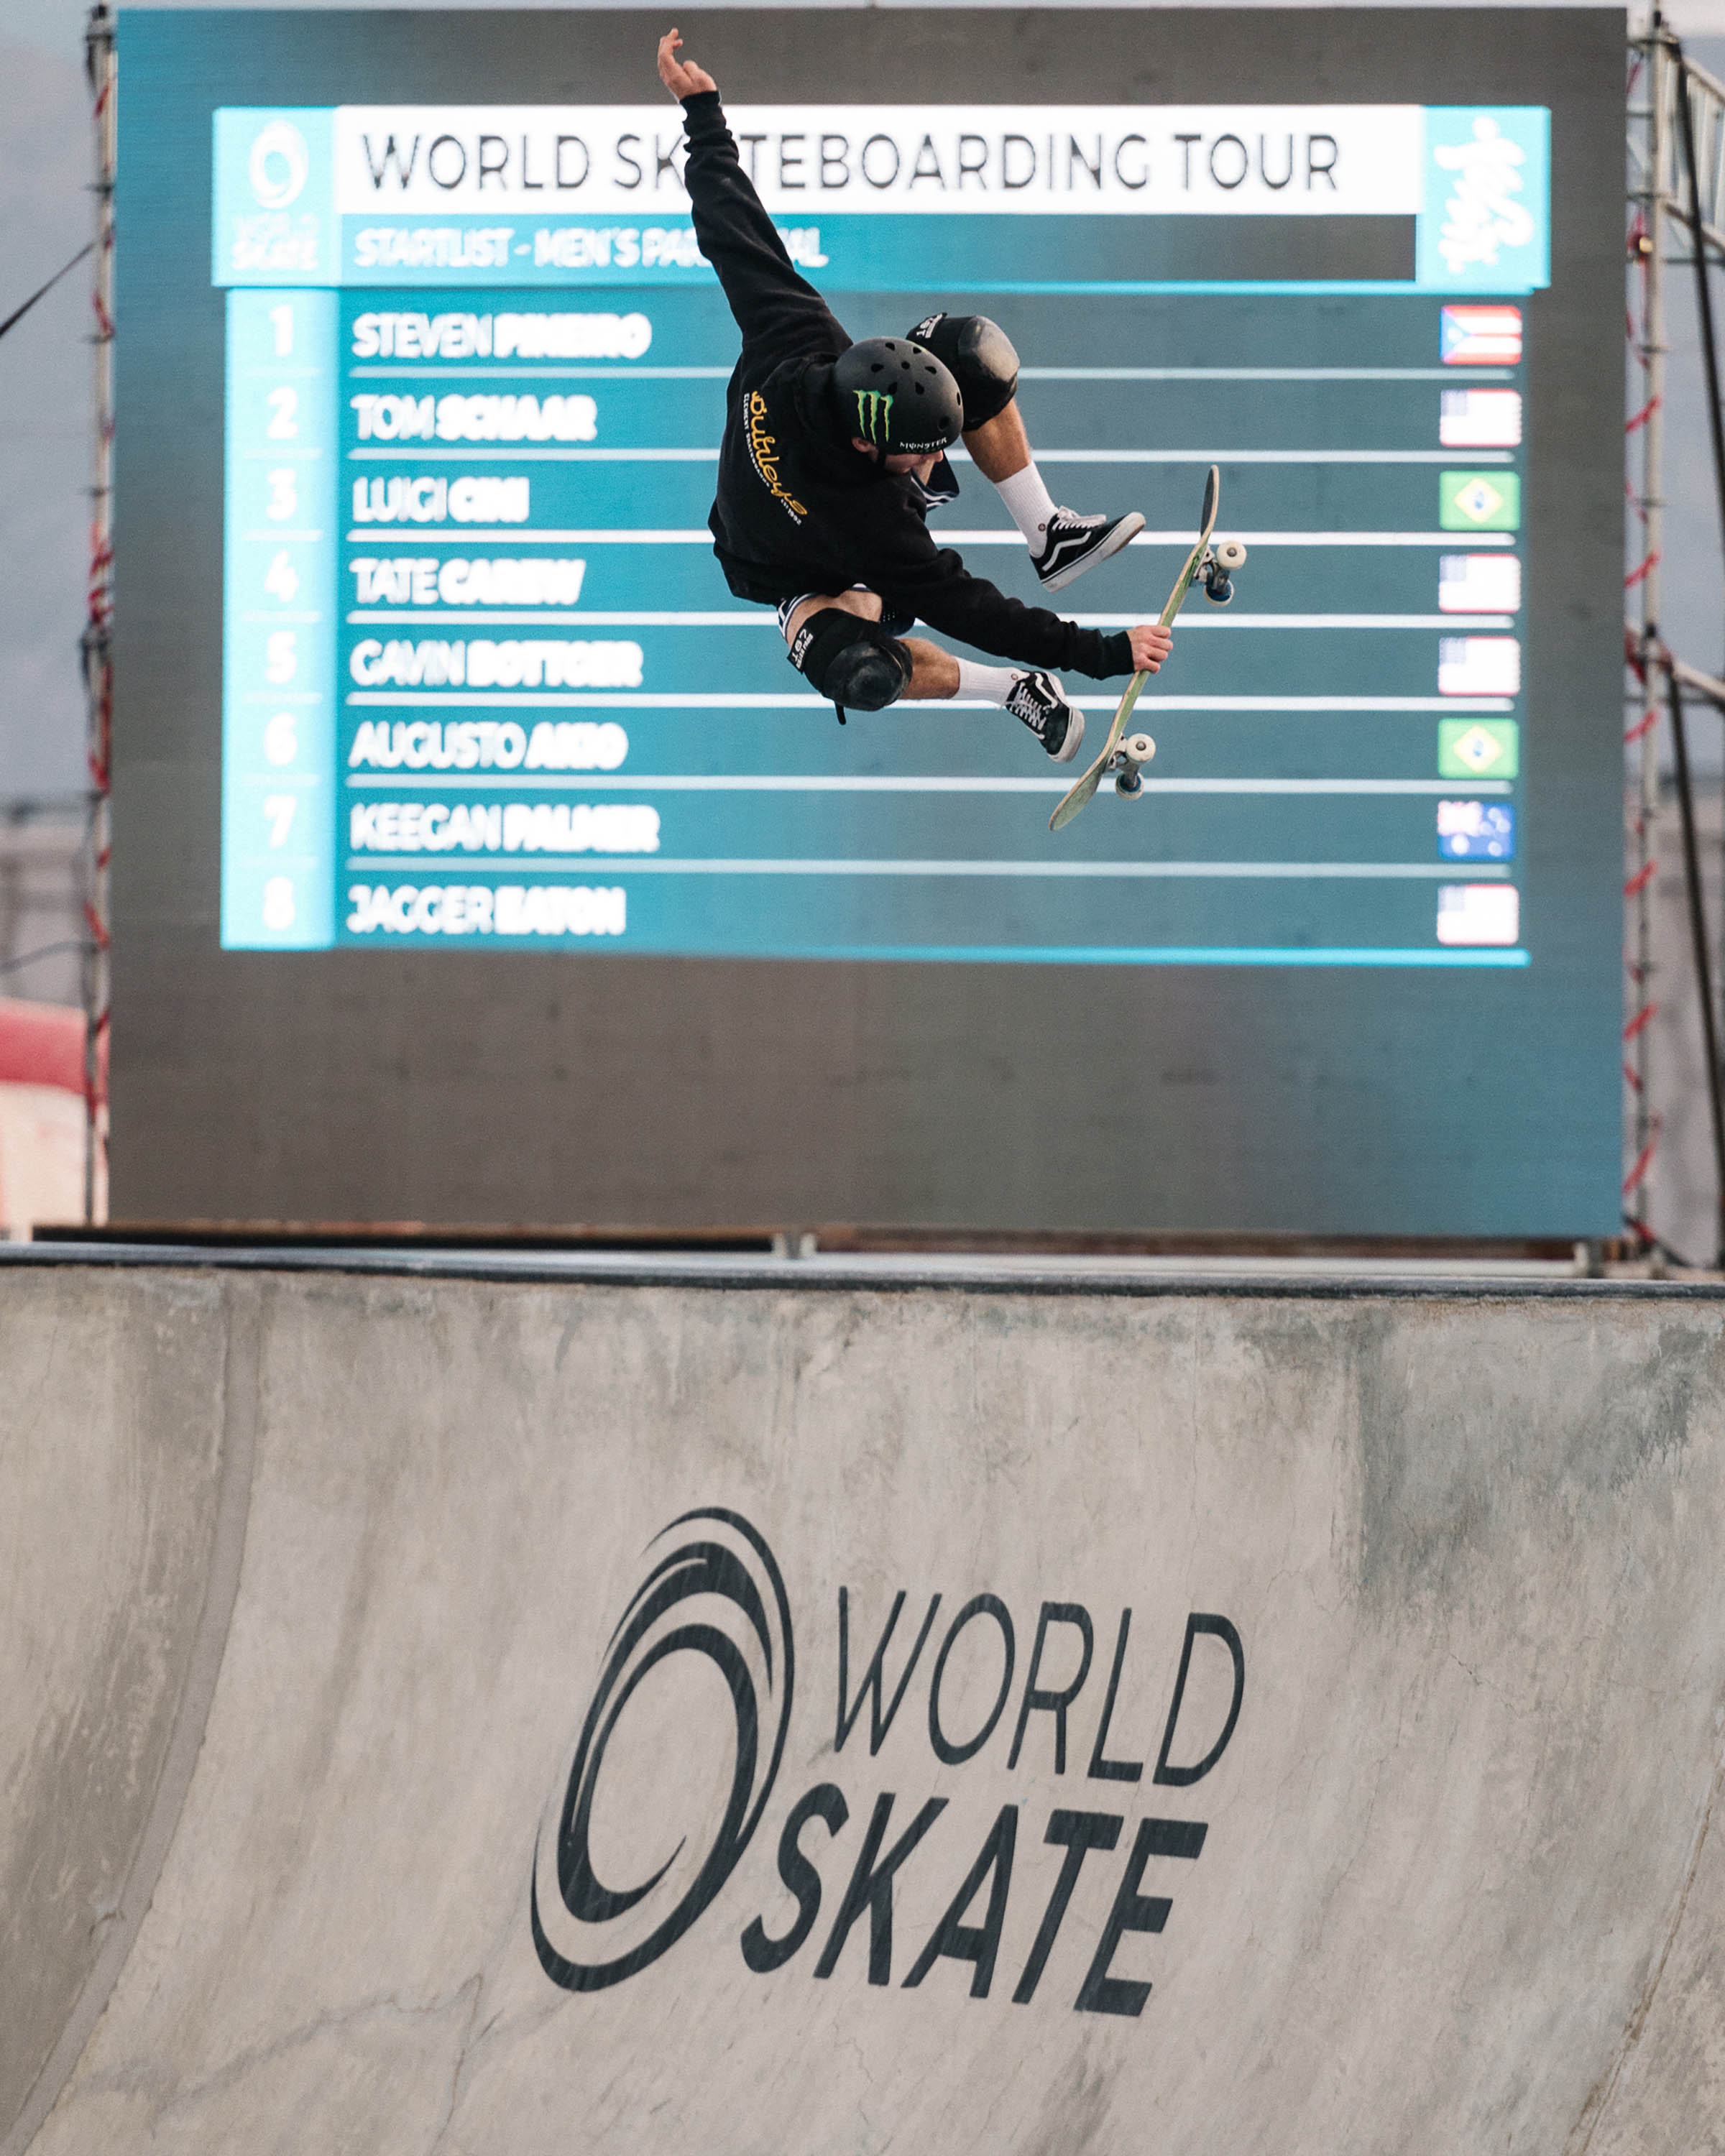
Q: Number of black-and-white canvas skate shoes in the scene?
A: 2